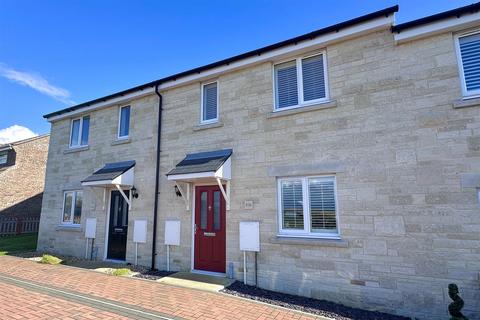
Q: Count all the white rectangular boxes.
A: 4